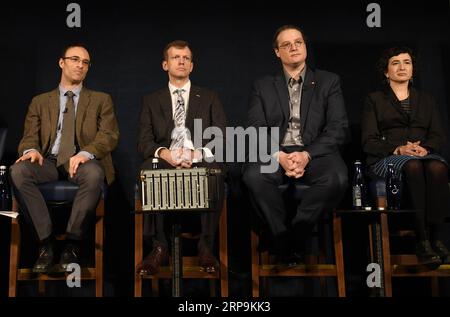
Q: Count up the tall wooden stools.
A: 4